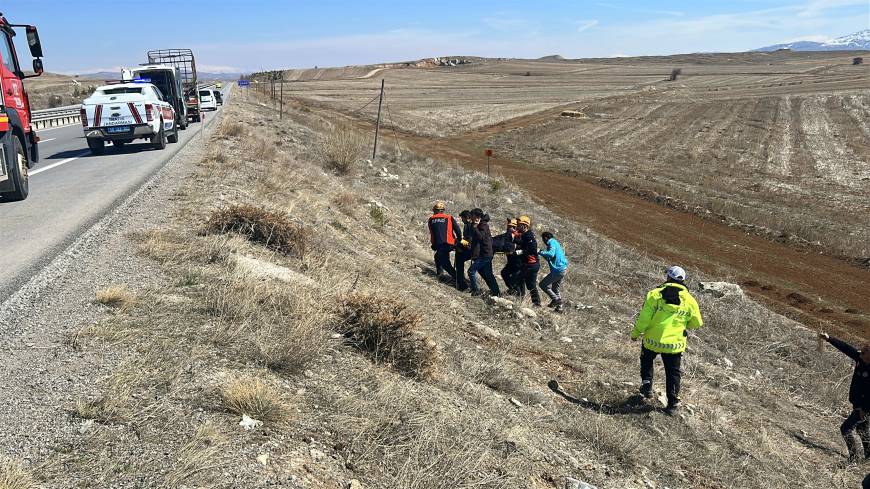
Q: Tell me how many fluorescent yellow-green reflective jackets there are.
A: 1